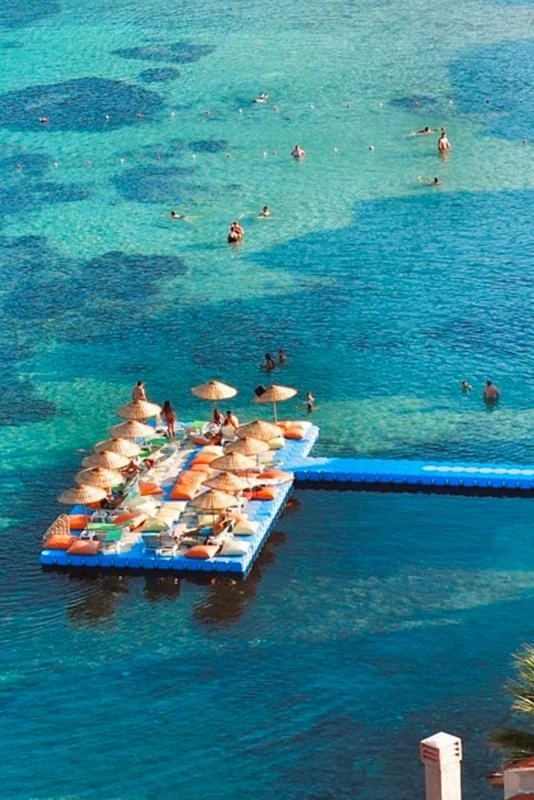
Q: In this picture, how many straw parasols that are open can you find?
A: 13